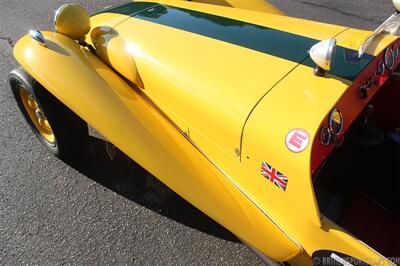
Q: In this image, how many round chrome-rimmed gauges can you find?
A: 5